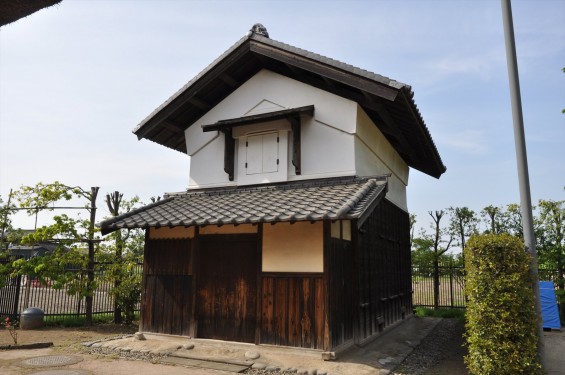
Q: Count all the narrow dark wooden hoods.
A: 1